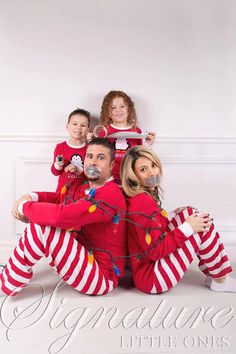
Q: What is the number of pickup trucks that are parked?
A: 0